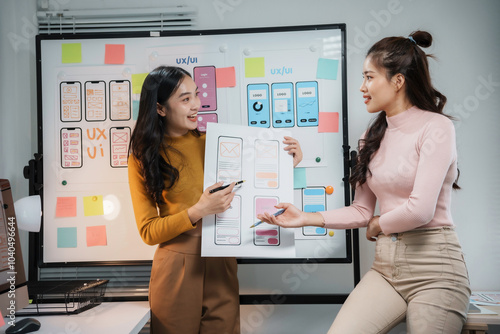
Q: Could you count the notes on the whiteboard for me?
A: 13